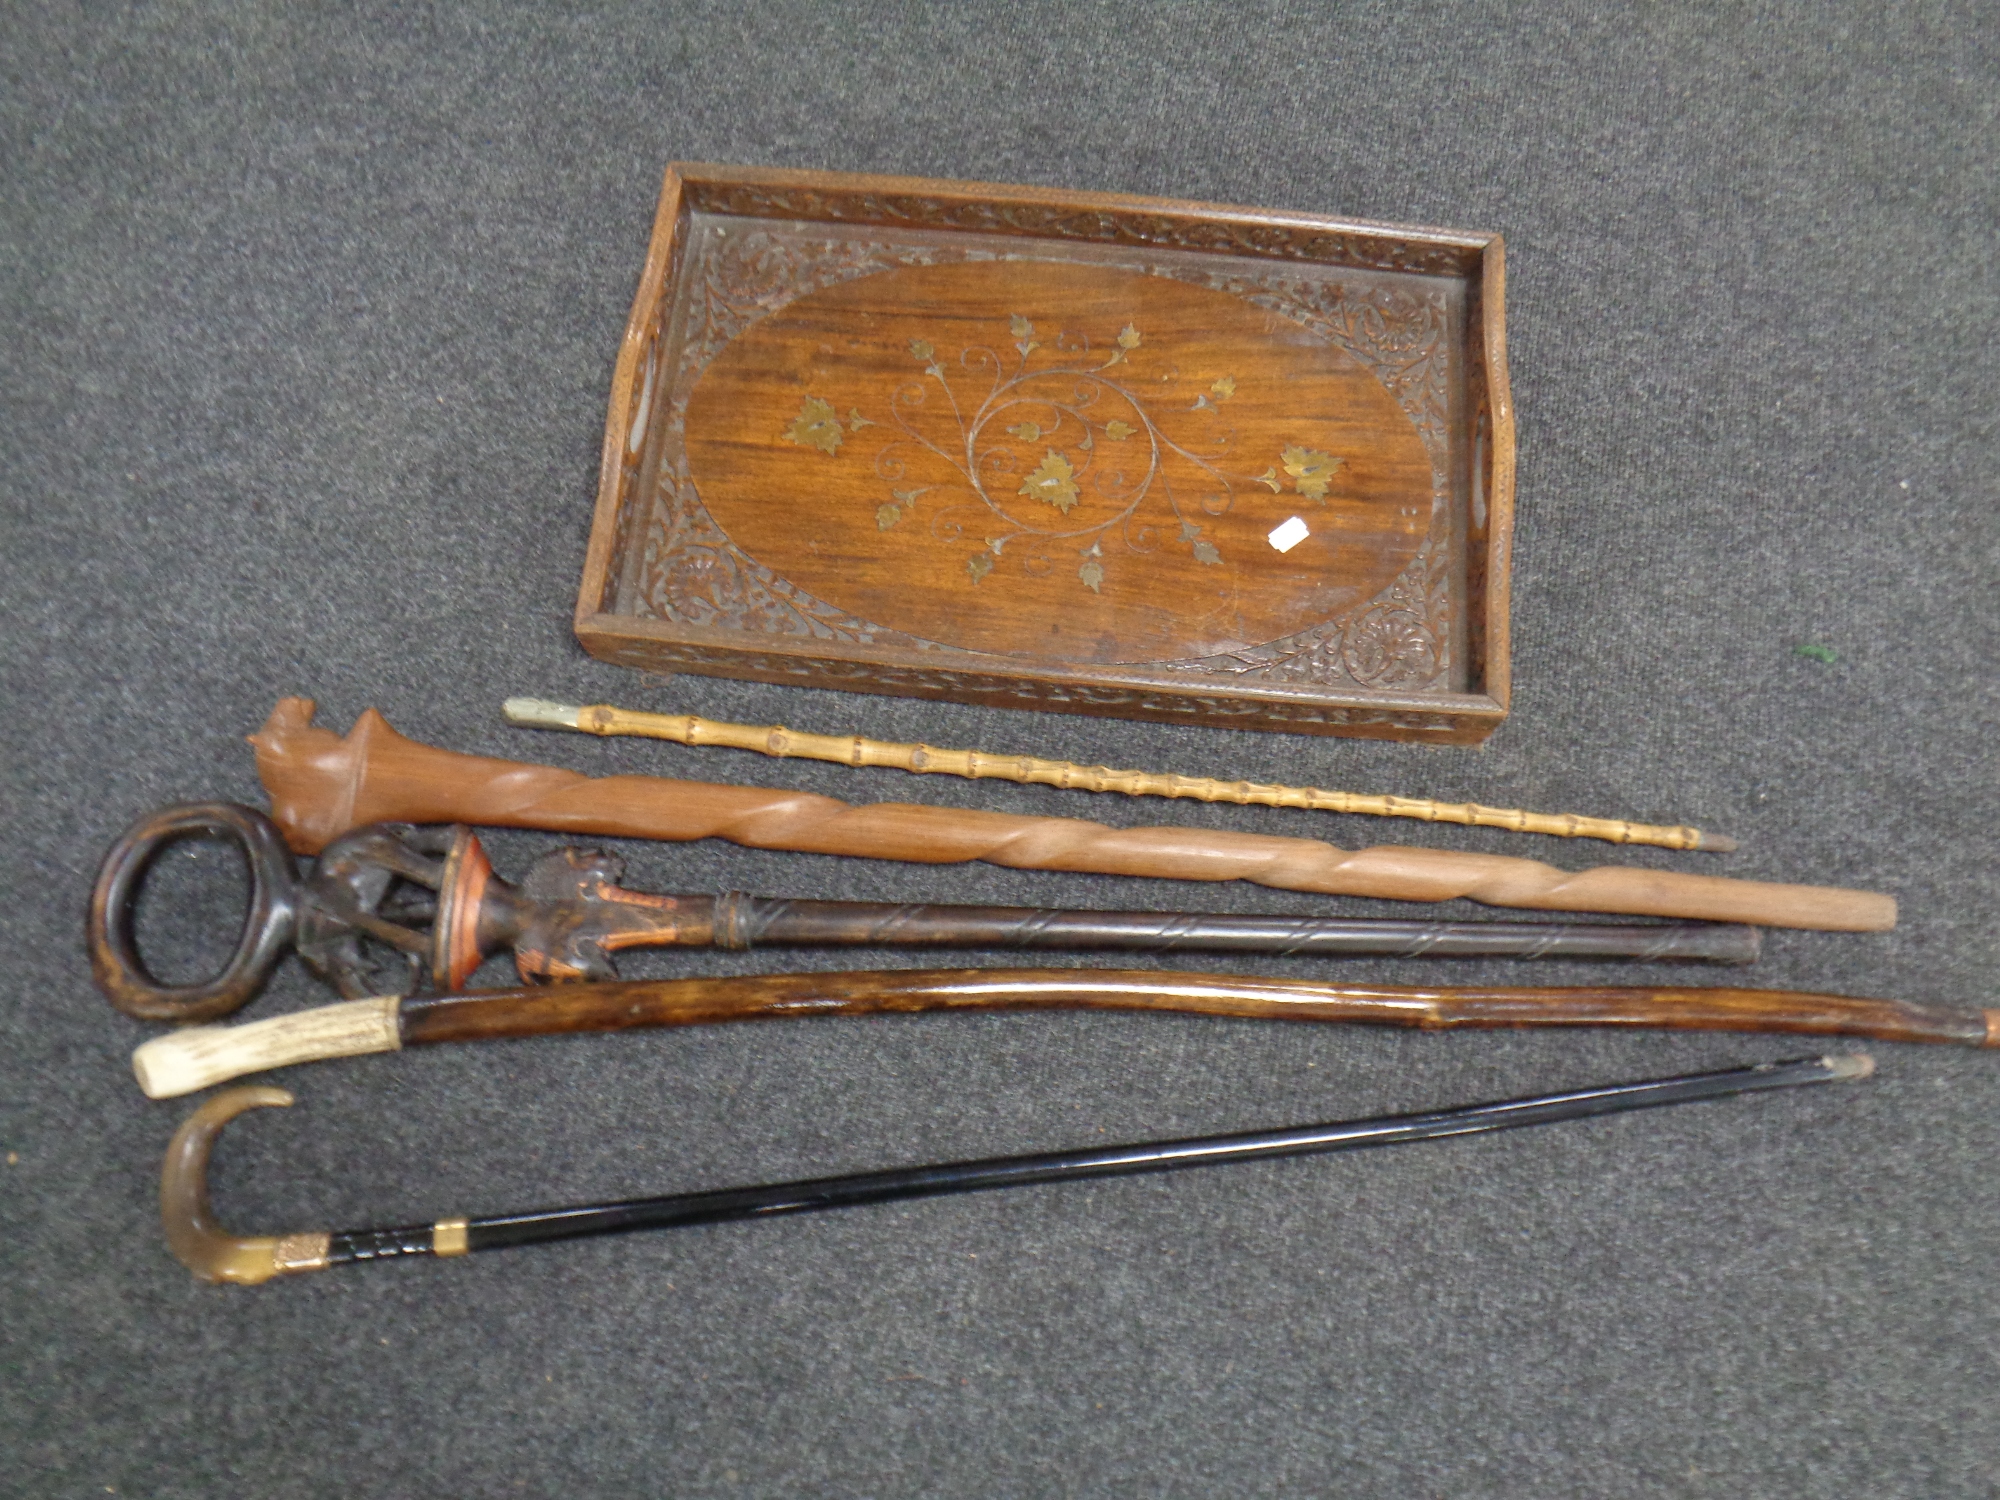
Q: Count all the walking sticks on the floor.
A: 5